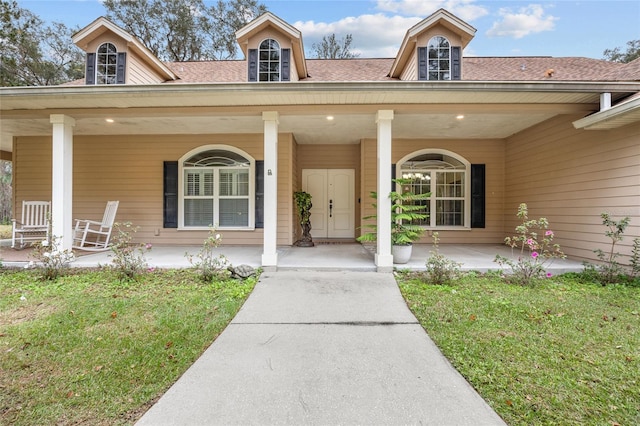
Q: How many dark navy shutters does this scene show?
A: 10